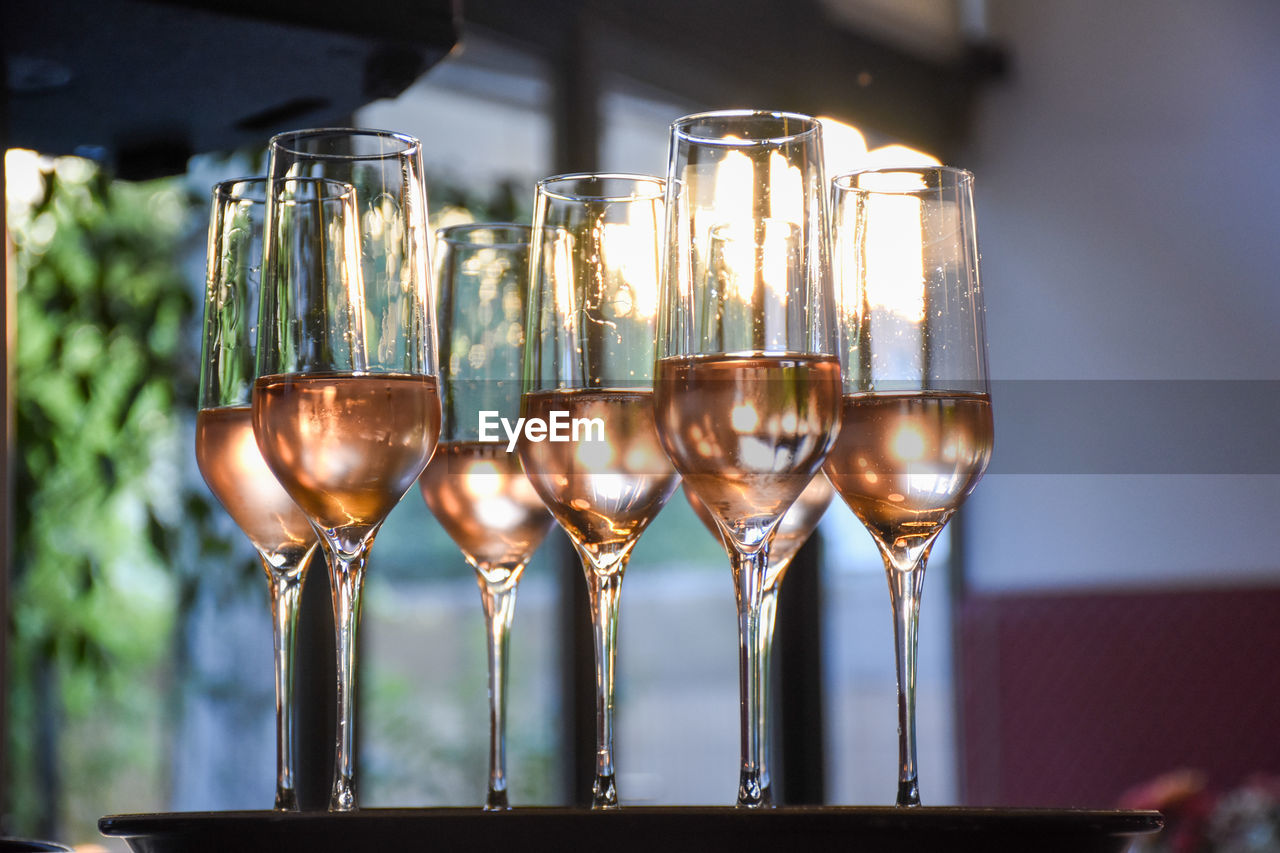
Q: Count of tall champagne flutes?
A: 7